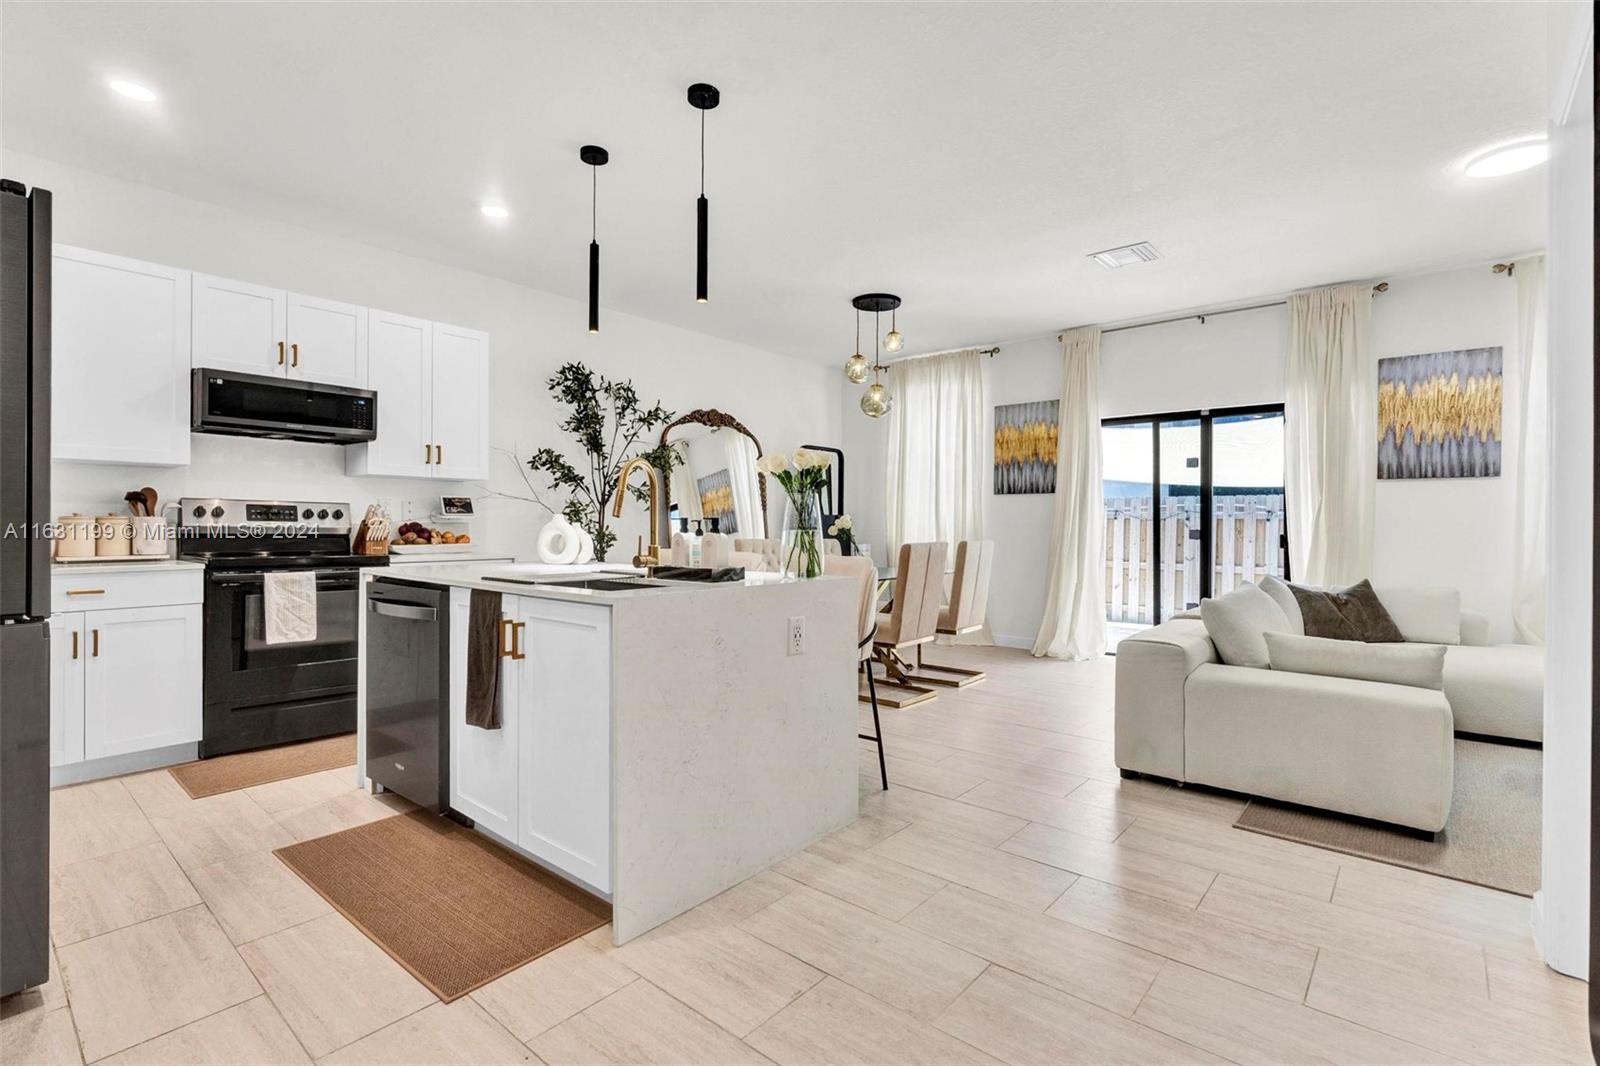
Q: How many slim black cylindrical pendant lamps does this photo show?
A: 2